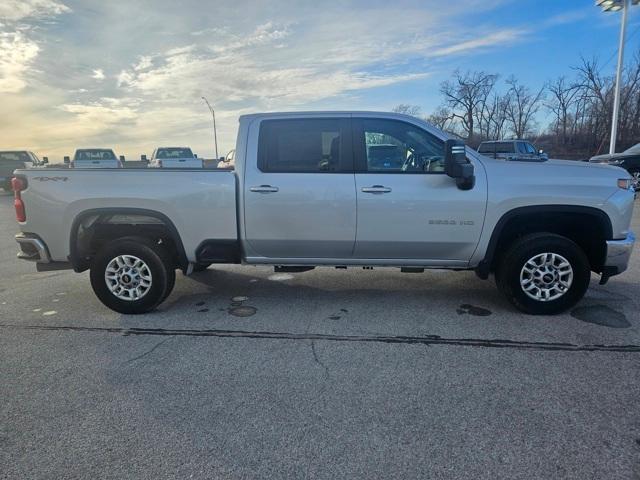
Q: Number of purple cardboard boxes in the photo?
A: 0